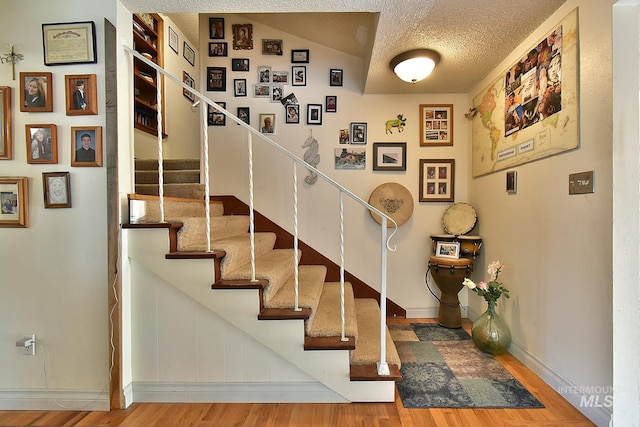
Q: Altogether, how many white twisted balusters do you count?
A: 5